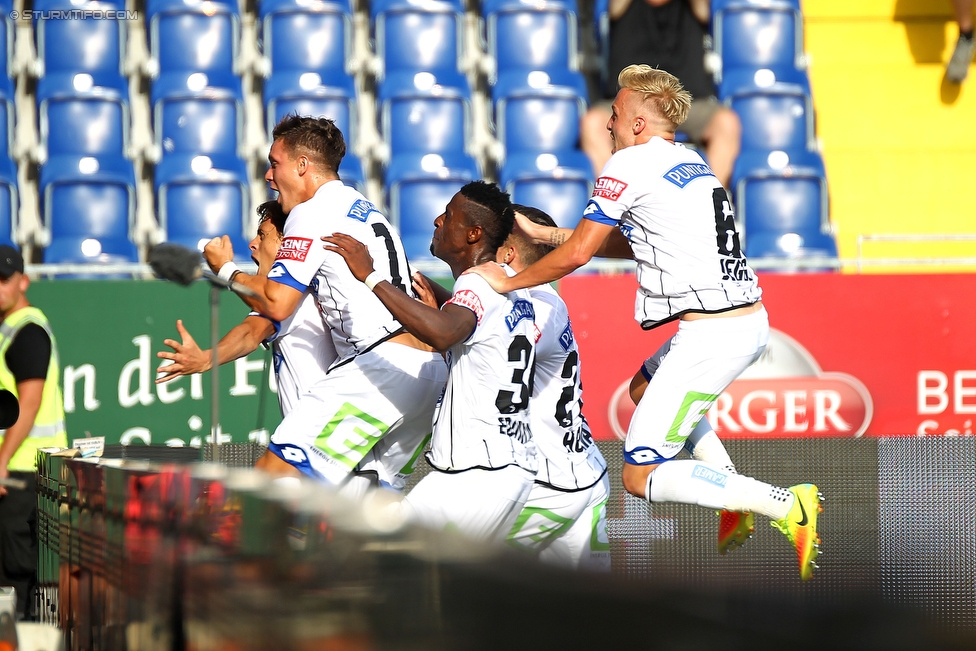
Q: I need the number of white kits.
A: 5